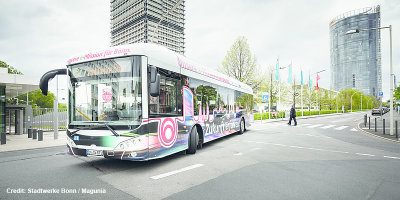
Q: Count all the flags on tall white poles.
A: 5